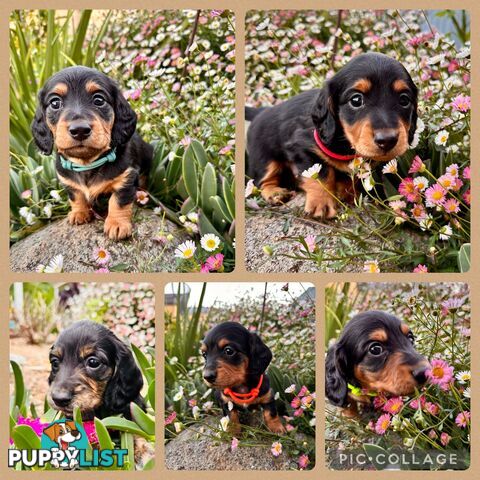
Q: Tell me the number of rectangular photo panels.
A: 5